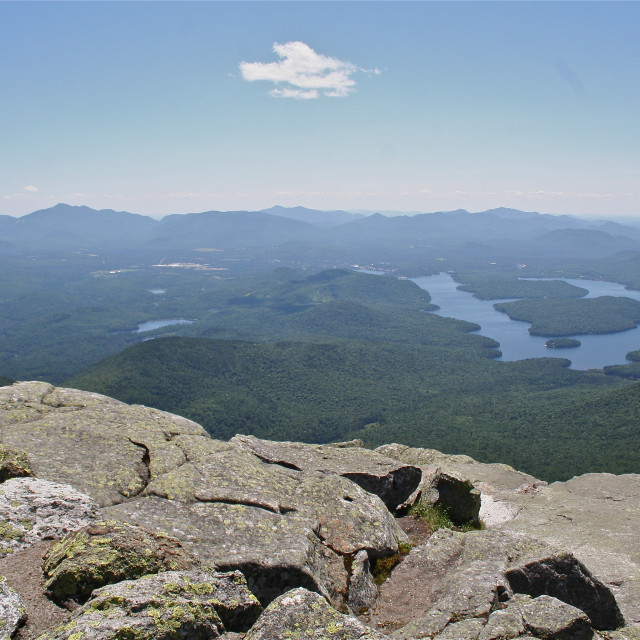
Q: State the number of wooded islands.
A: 3